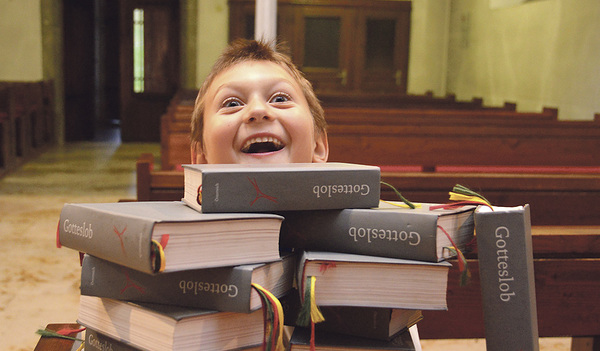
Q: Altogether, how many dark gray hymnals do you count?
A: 10